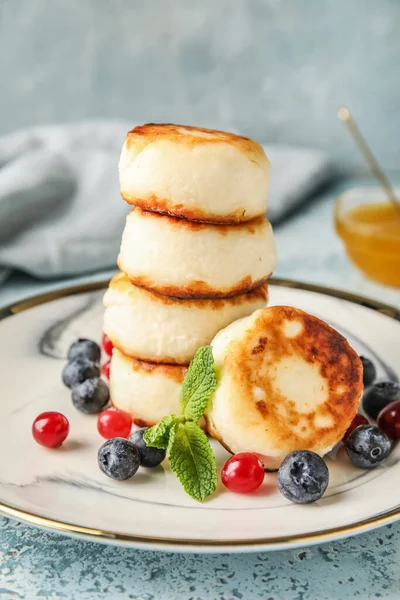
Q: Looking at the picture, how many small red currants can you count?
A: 7